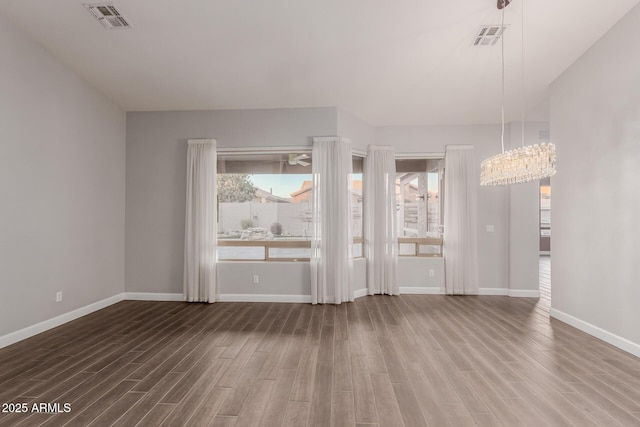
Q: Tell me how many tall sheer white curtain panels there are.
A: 4